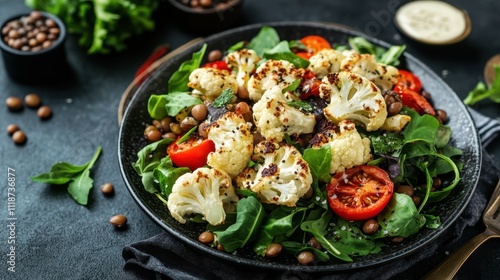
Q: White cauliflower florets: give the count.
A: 11